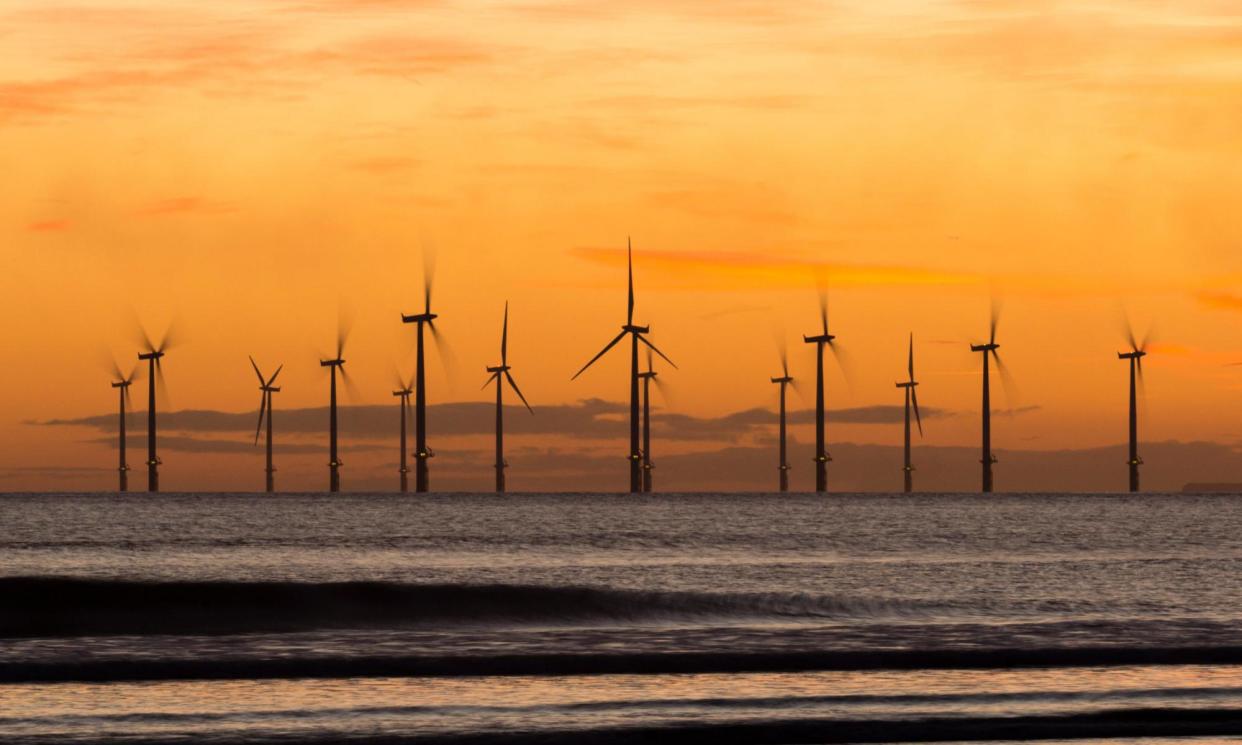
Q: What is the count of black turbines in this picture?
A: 14